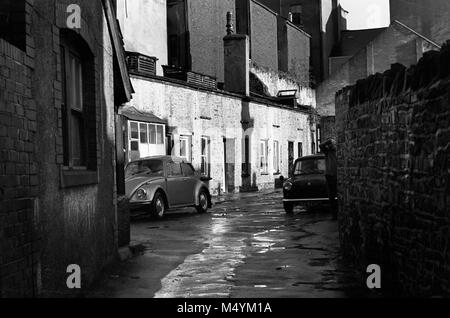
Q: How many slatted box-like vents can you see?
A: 2